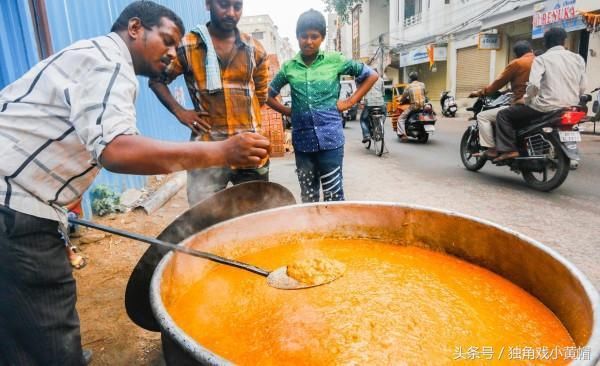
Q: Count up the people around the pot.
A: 3